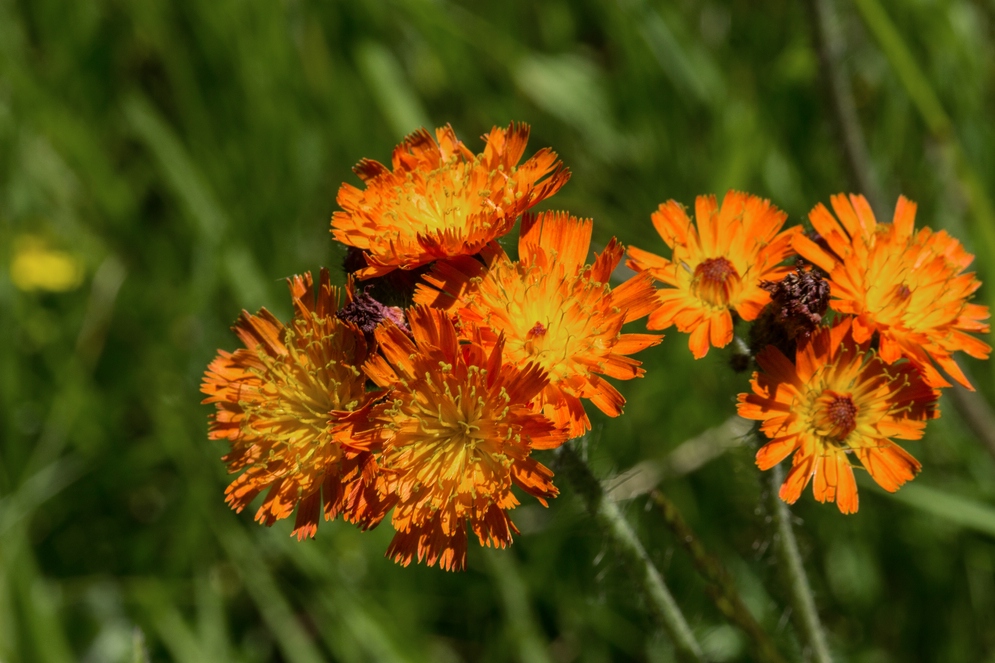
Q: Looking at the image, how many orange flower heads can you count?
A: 7